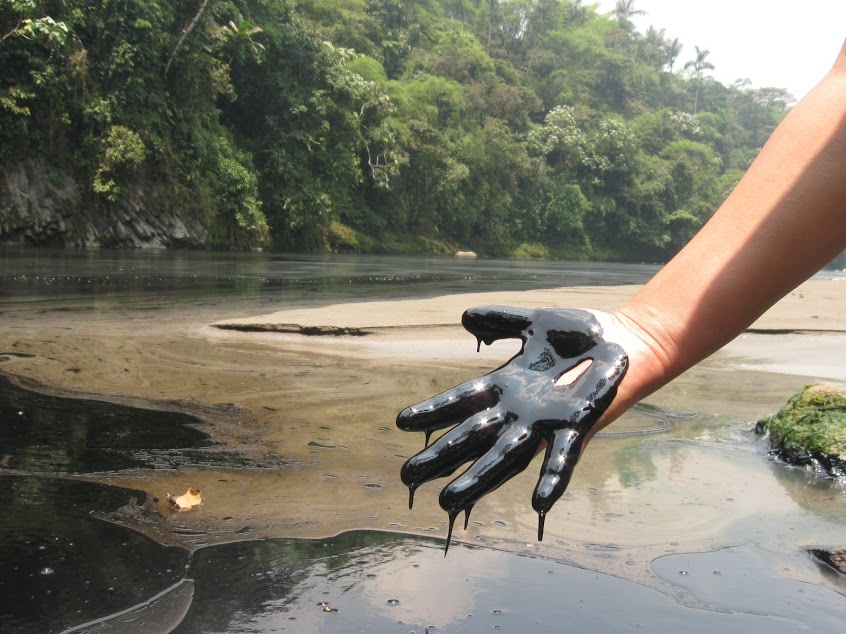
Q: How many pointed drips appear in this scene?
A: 6